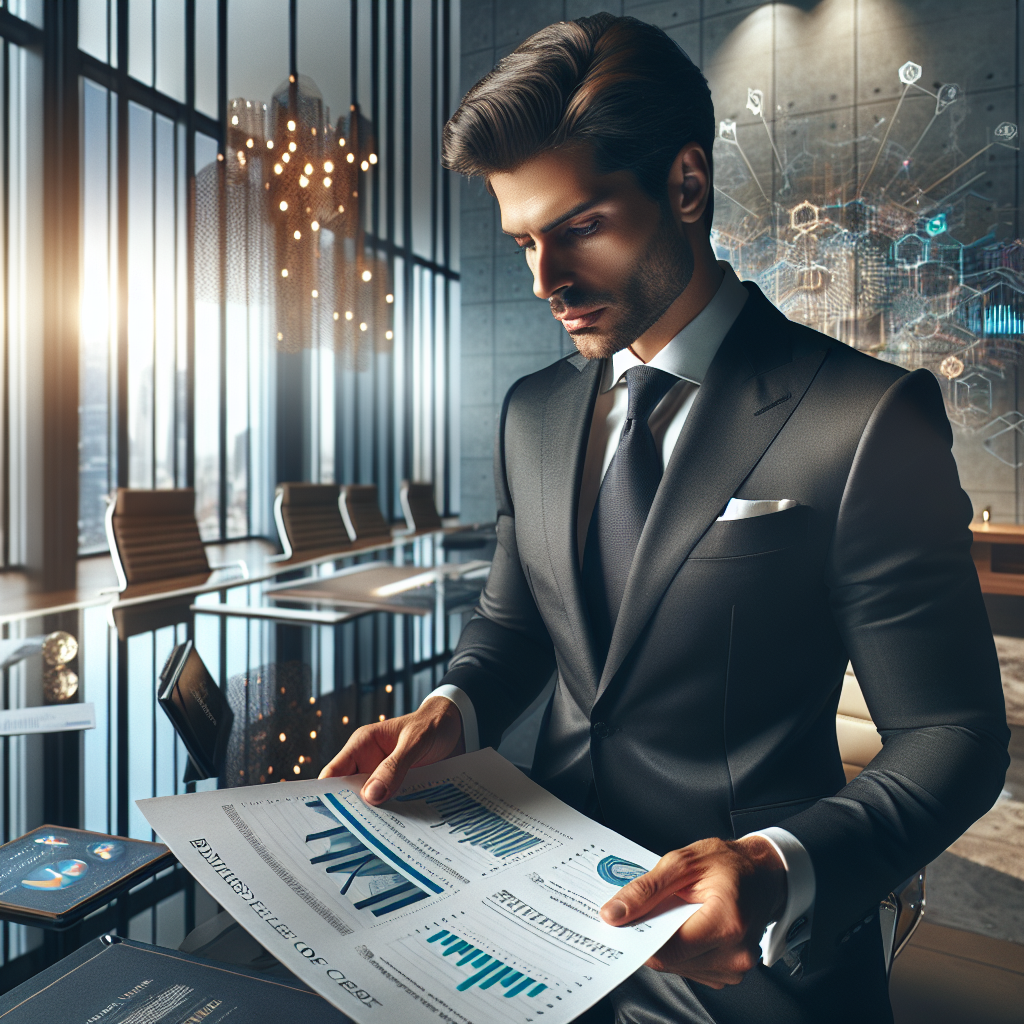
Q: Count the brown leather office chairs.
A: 4